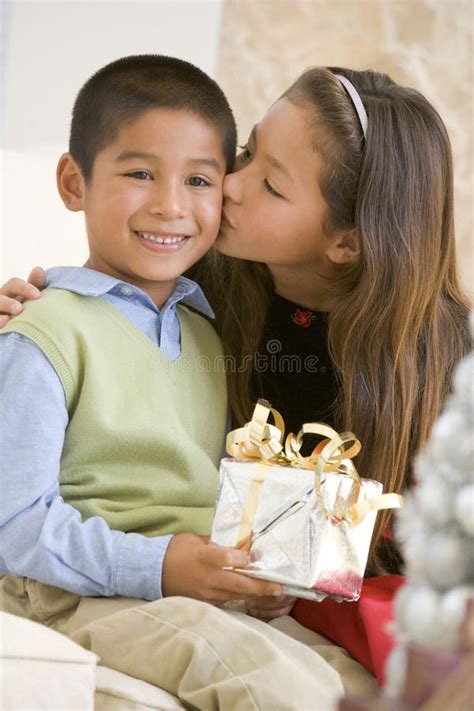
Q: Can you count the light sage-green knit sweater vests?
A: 1